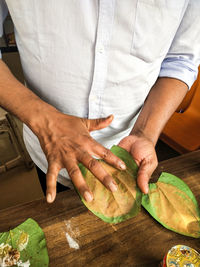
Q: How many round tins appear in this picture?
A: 1